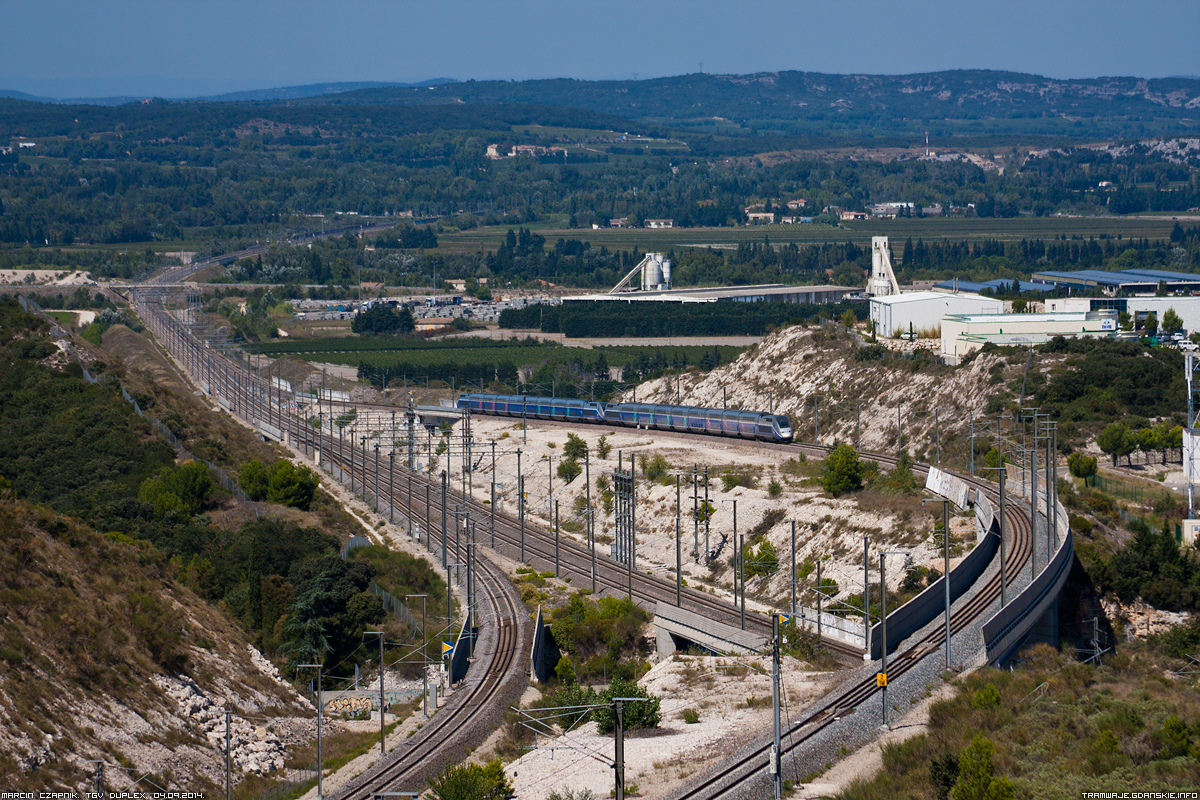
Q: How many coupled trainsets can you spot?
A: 2